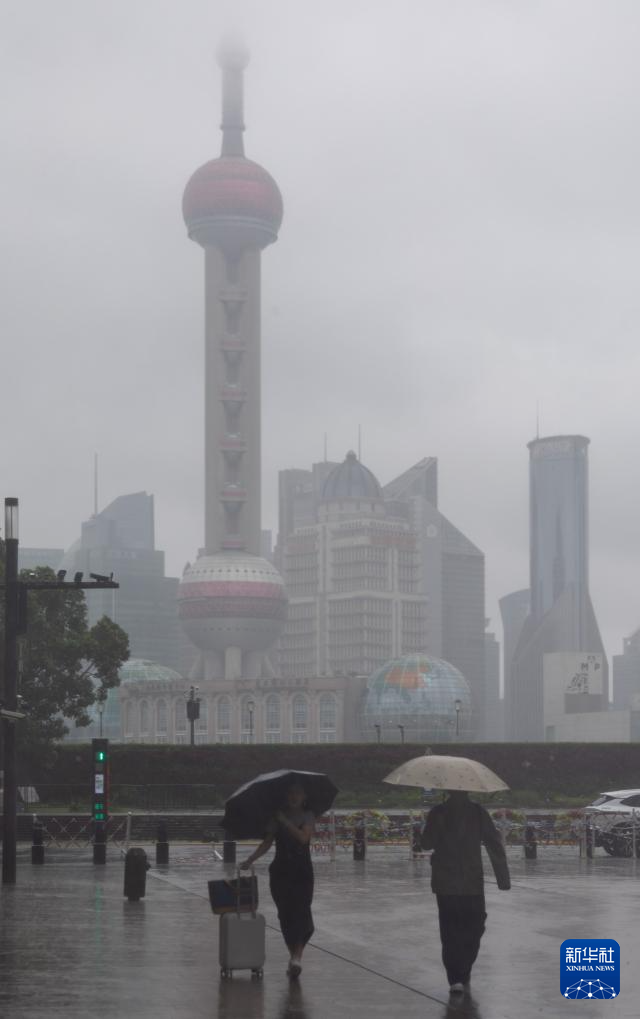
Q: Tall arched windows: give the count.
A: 10